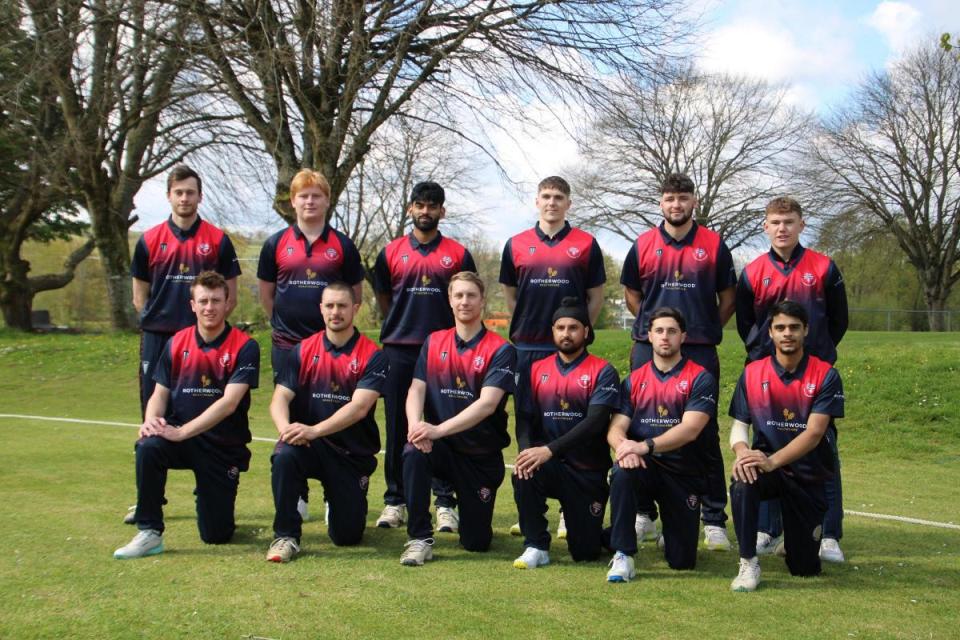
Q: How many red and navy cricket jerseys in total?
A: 12